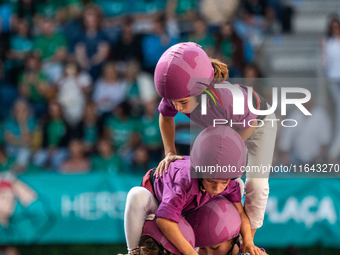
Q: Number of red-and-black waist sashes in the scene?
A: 2